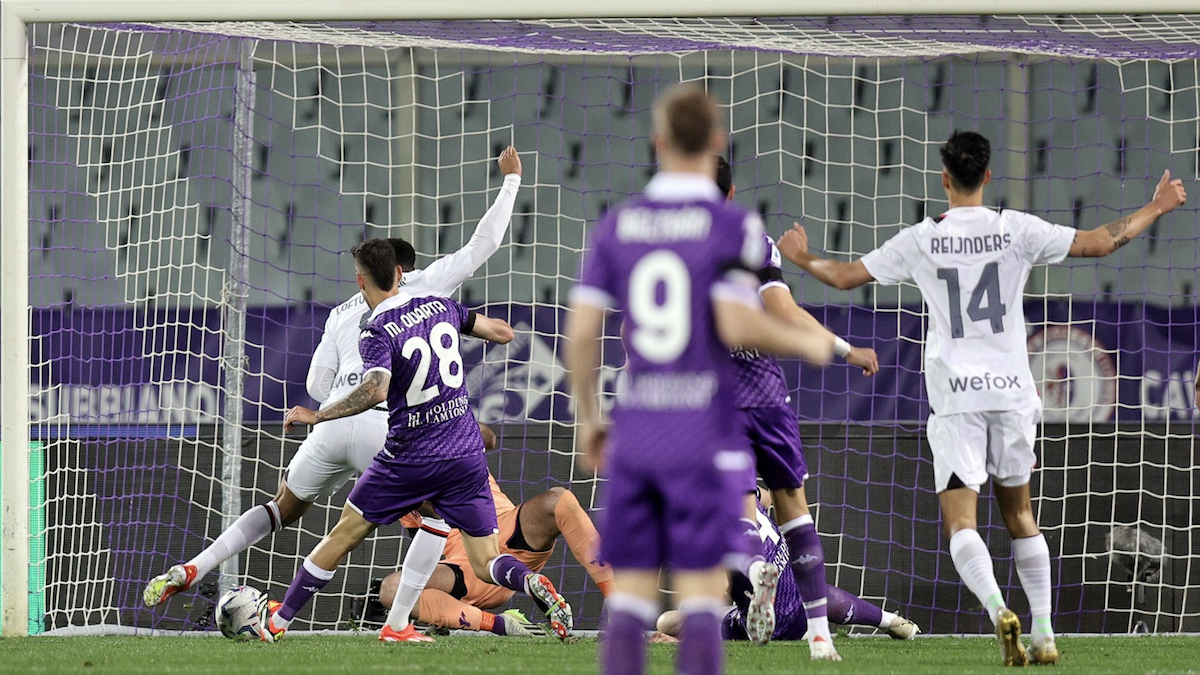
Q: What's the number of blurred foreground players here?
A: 1